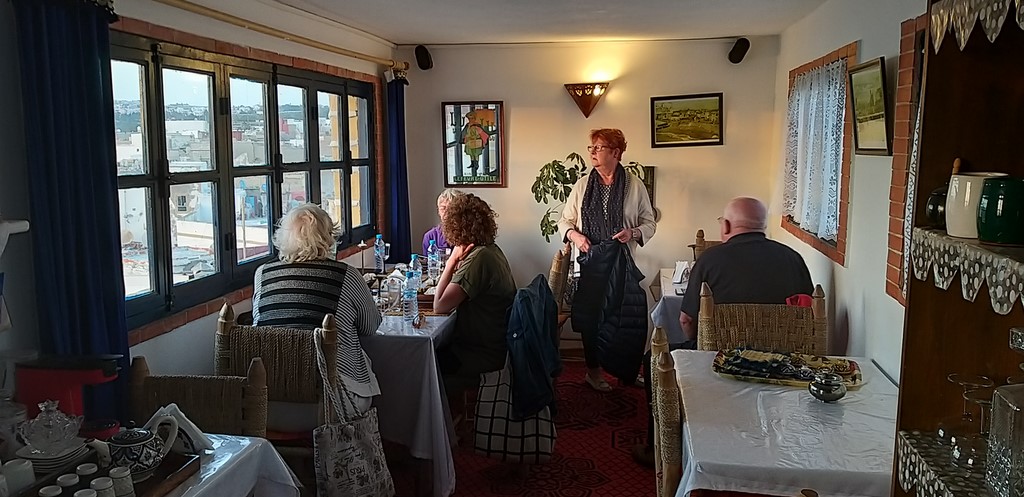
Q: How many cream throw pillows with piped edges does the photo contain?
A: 0